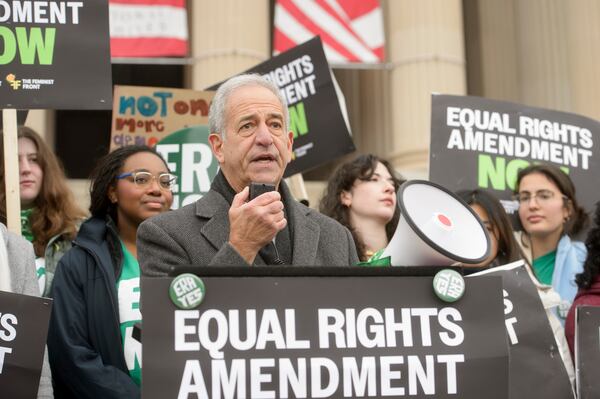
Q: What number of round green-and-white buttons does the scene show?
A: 2